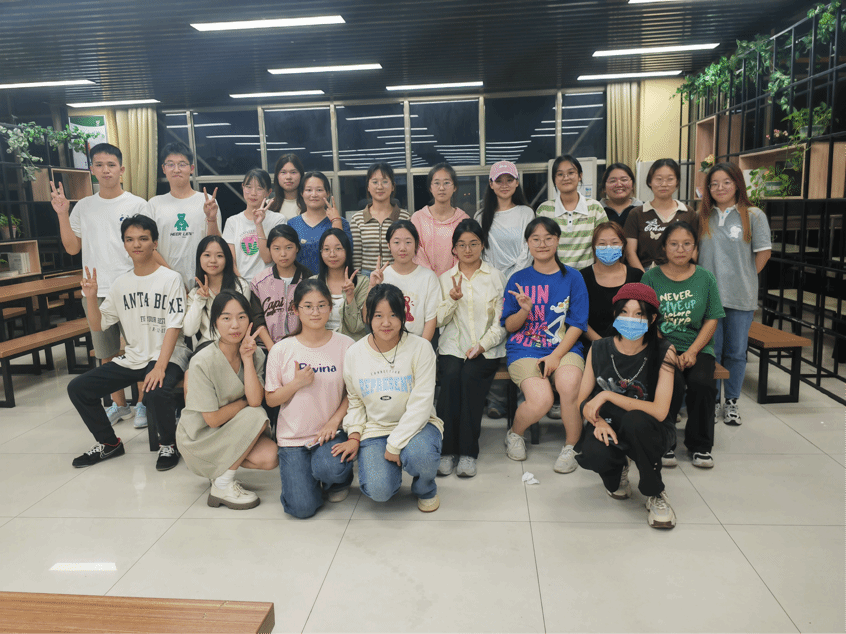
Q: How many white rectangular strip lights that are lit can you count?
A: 9